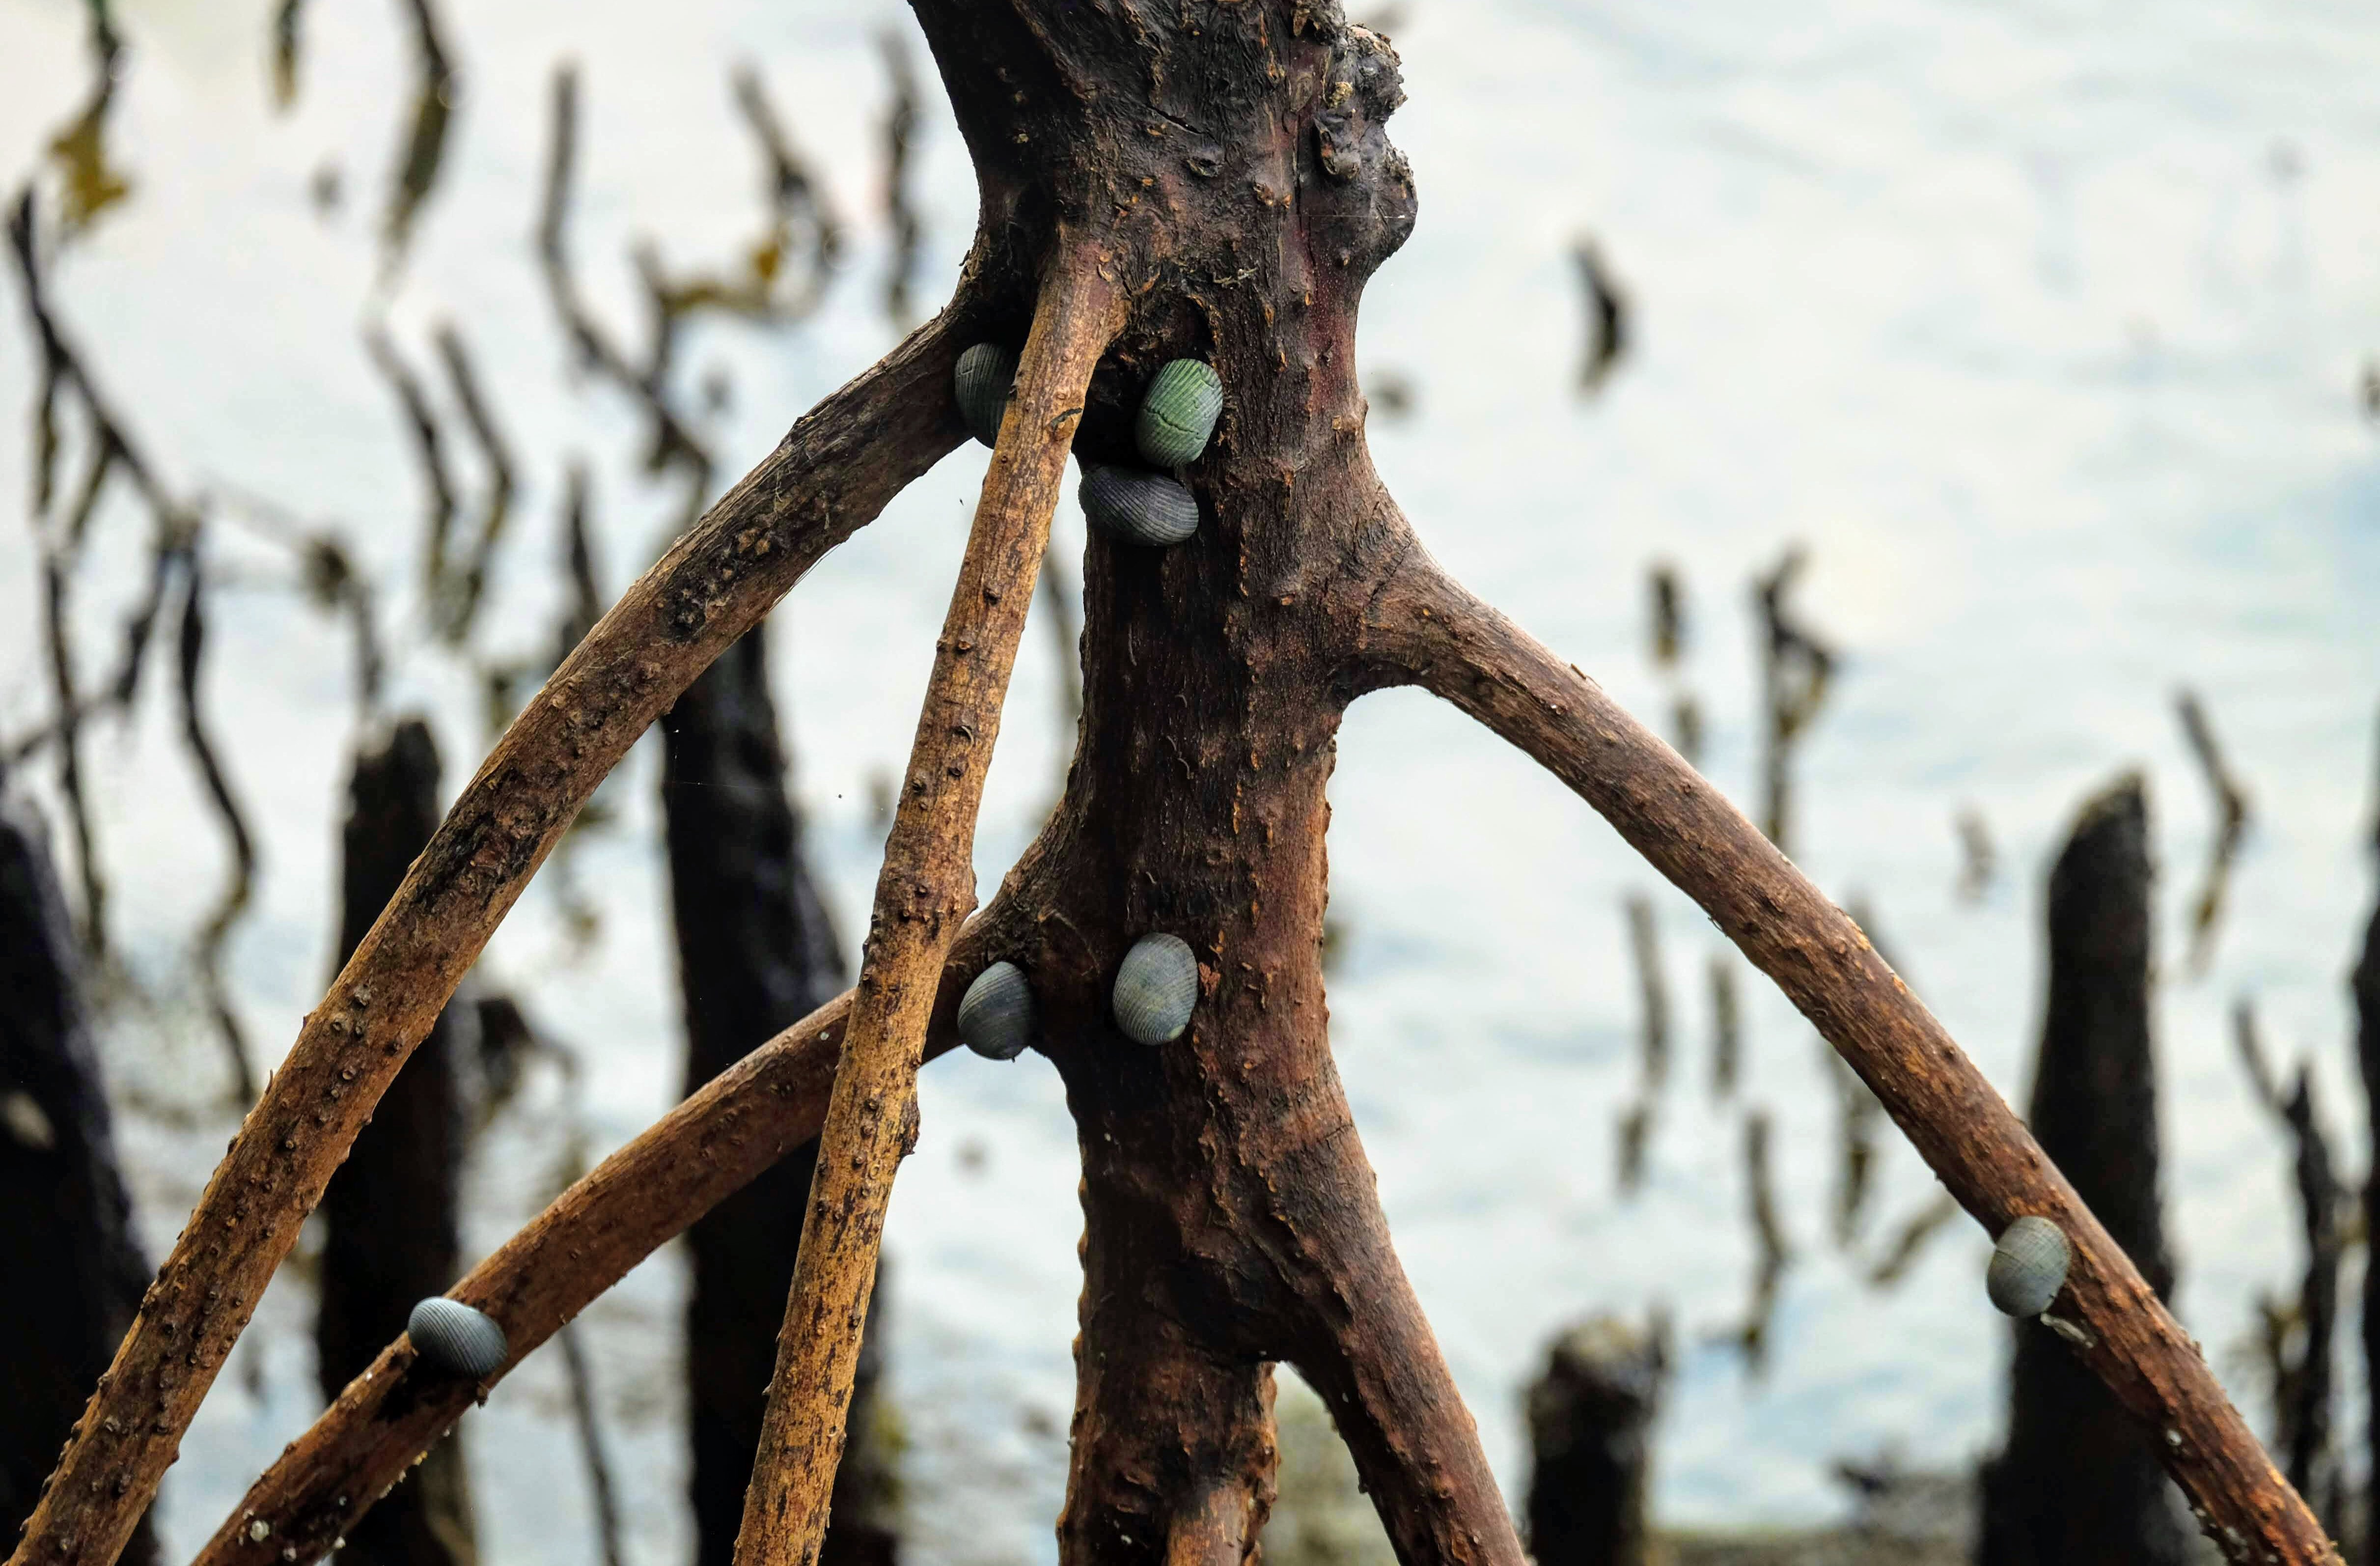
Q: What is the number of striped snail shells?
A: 7